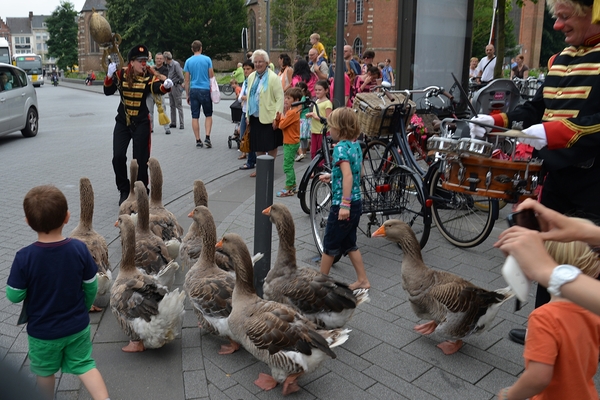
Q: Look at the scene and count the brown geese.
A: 10